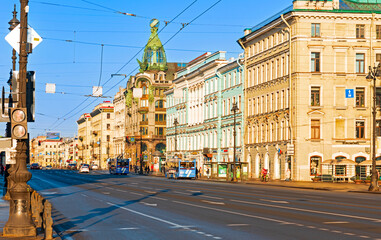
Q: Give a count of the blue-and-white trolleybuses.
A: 2